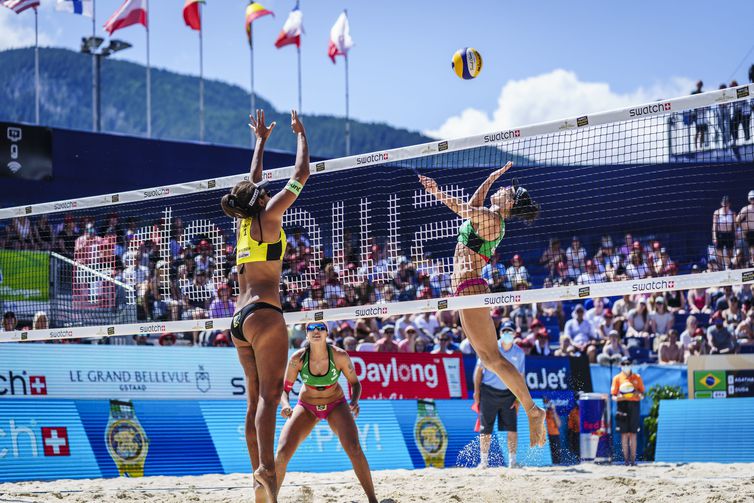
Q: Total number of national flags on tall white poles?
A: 7